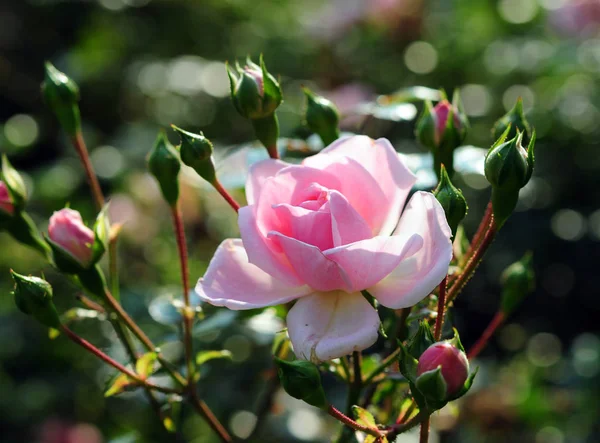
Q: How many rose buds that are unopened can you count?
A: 15